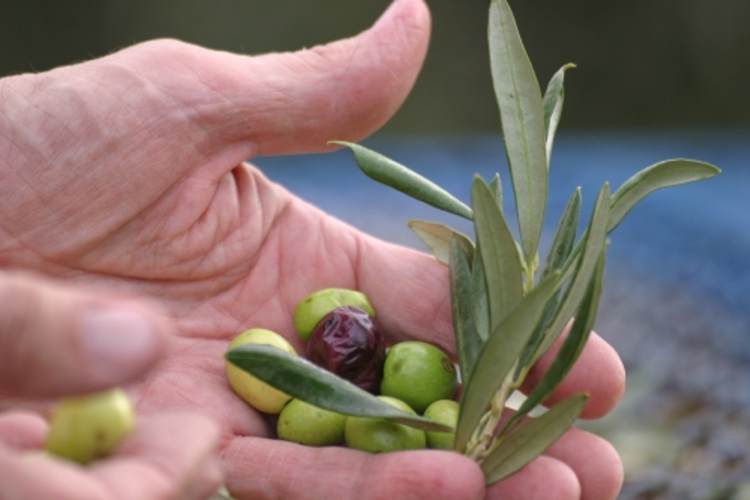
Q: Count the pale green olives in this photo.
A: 7